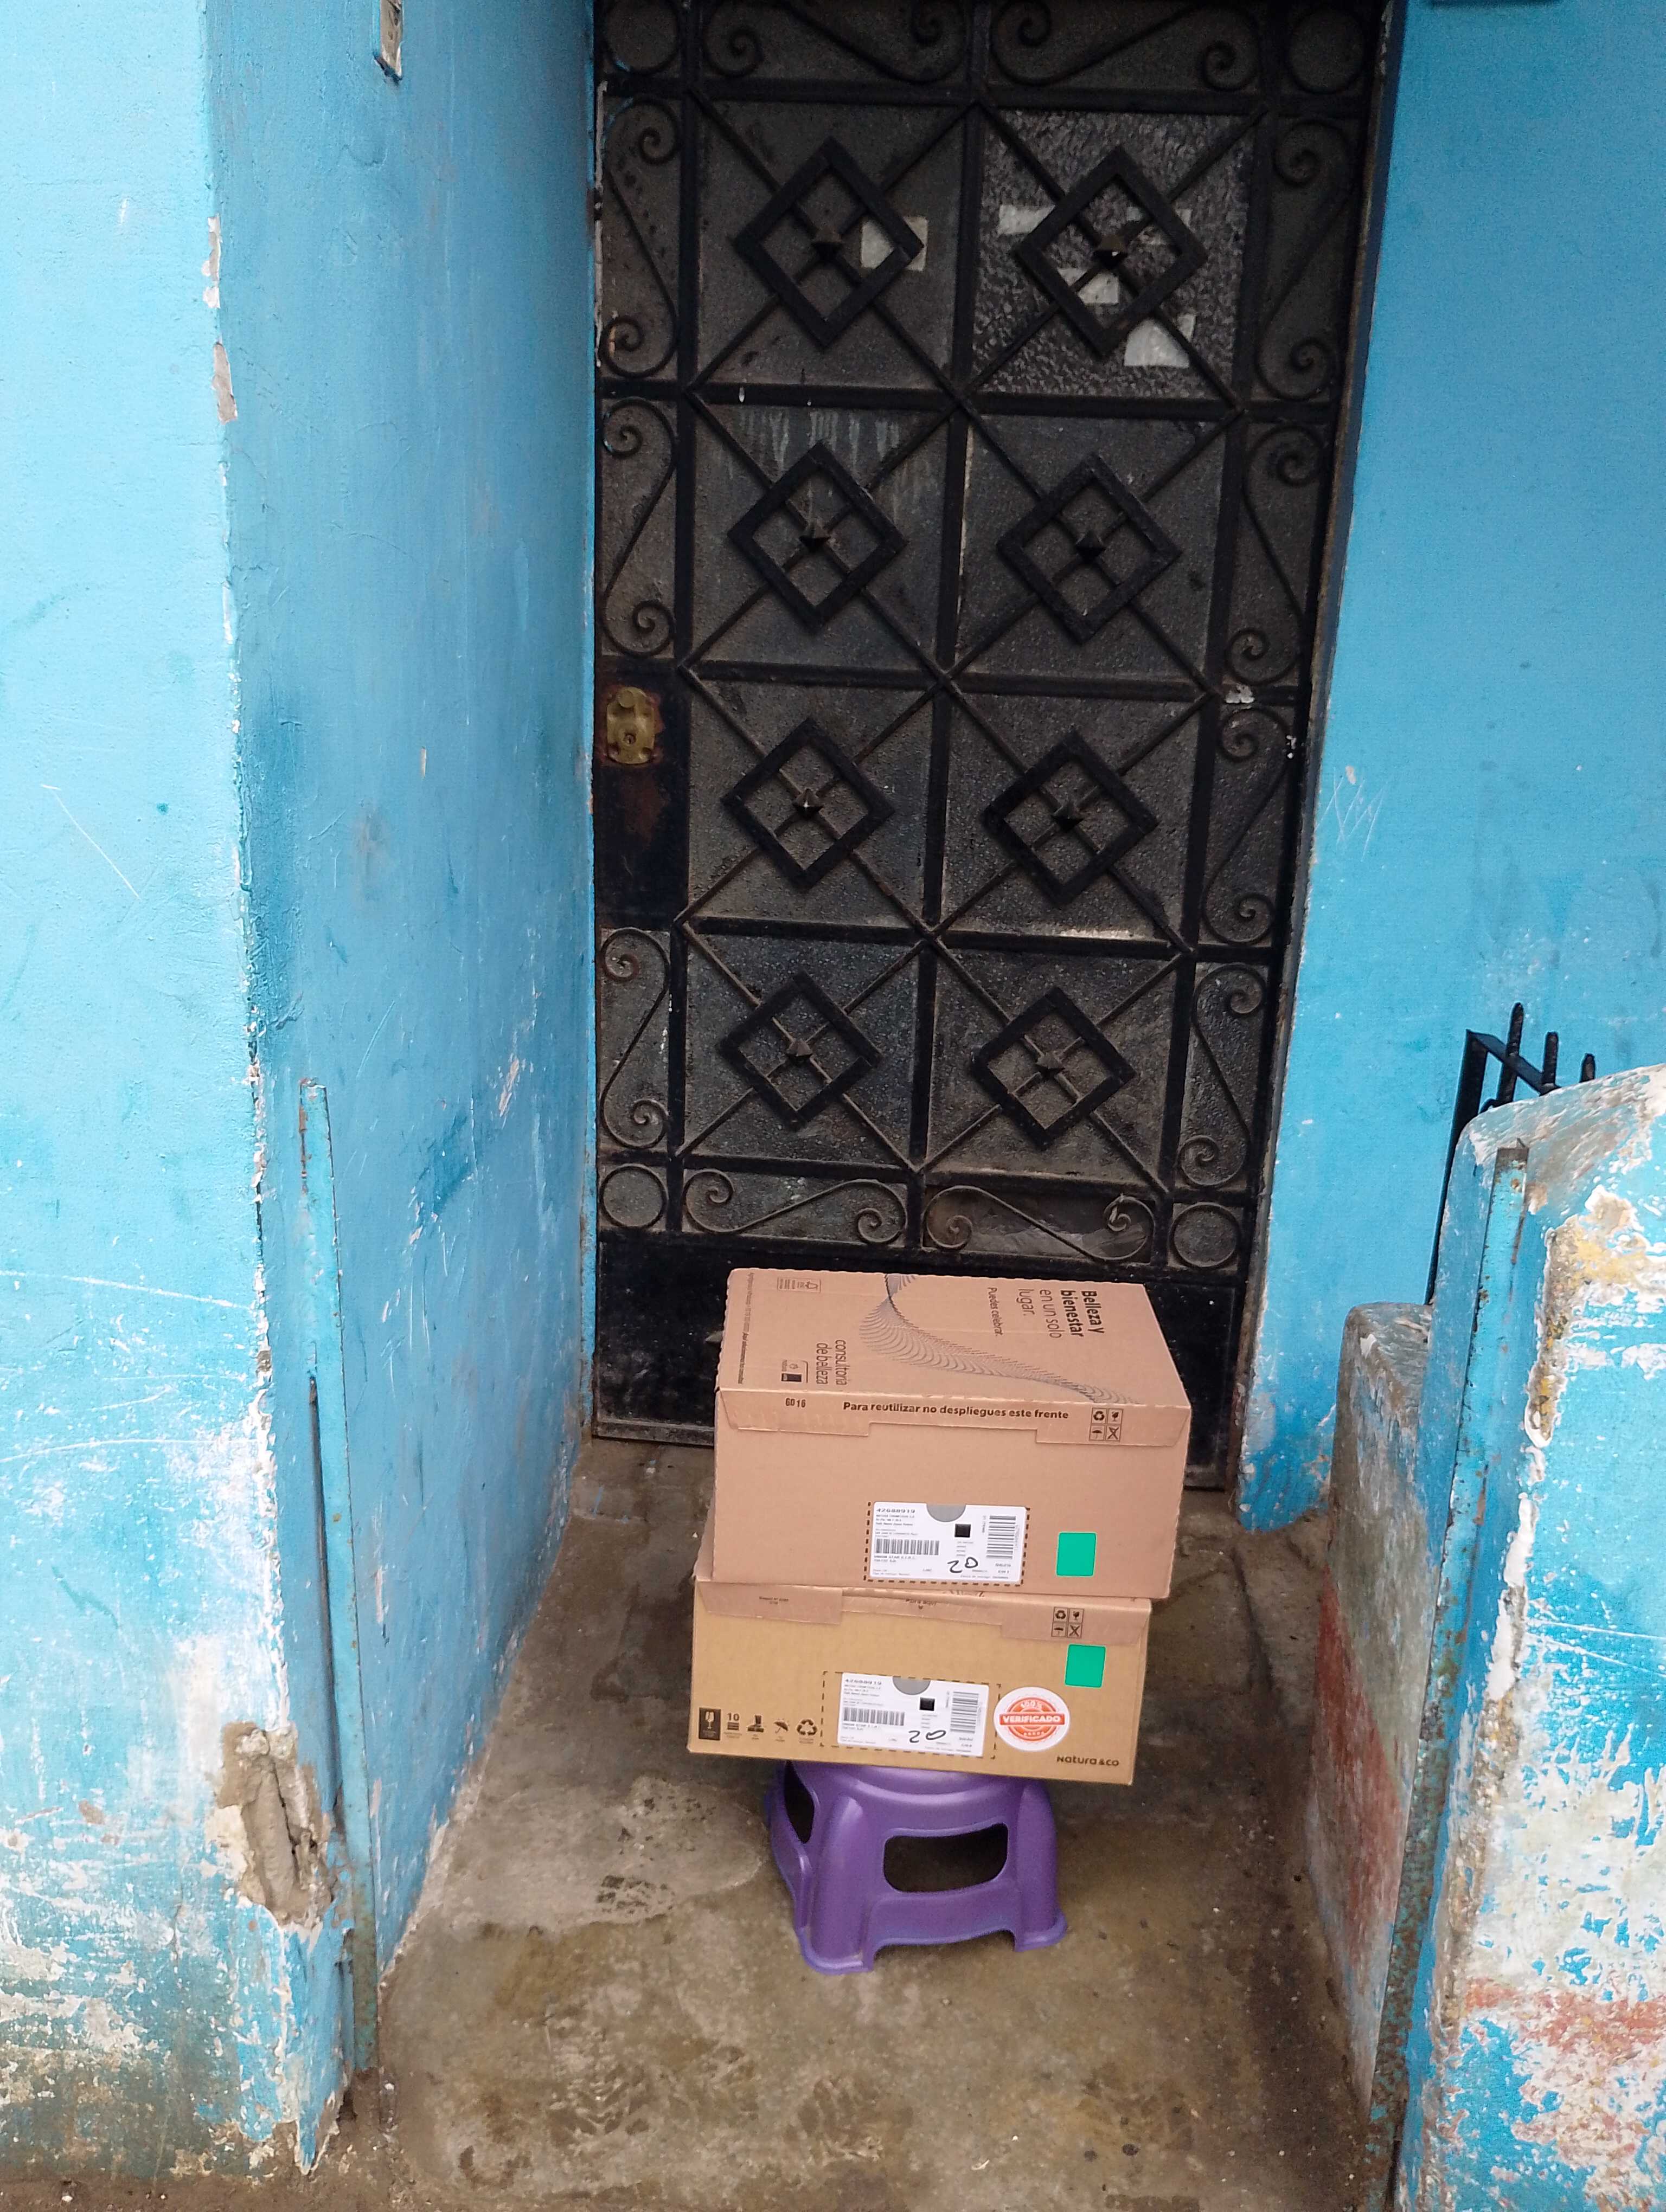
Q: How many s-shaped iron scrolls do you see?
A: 11